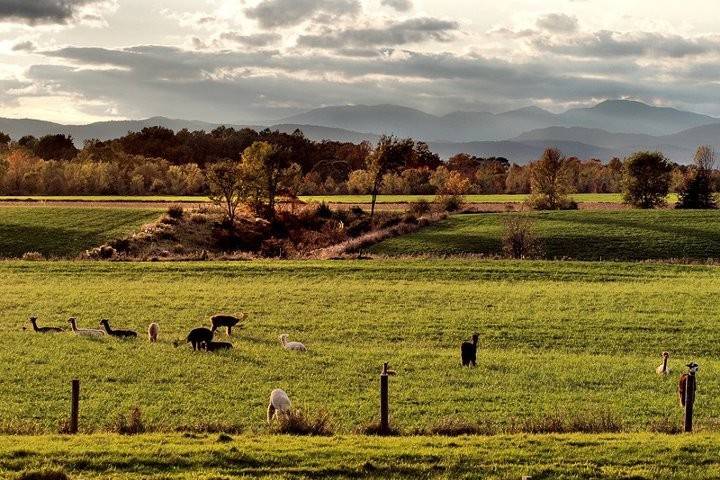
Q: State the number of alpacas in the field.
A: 12